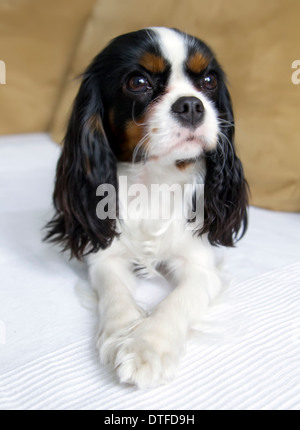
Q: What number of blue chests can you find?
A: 0